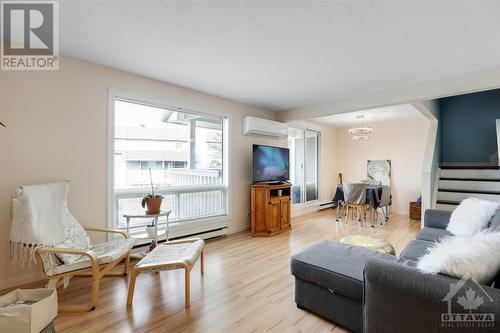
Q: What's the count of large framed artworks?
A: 1